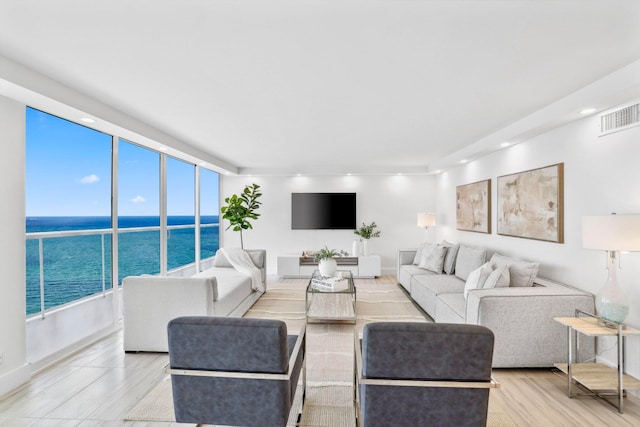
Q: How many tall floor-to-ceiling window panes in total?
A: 4